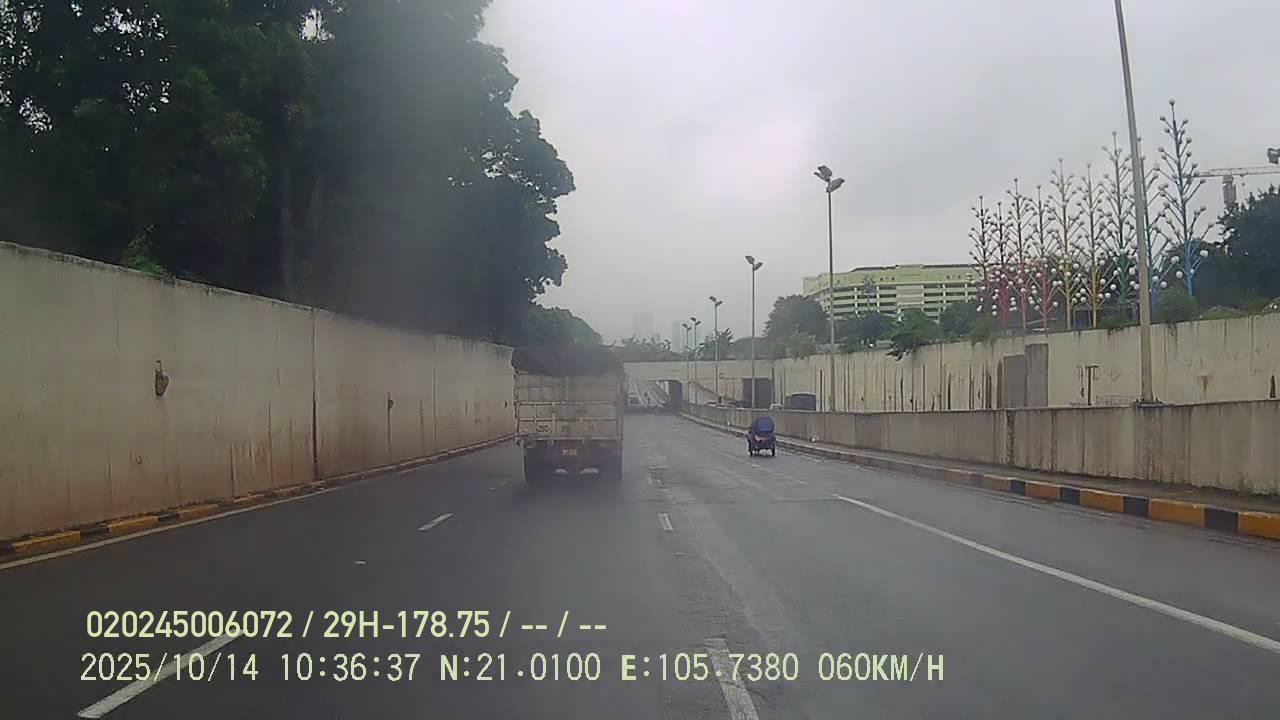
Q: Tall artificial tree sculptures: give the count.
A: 9